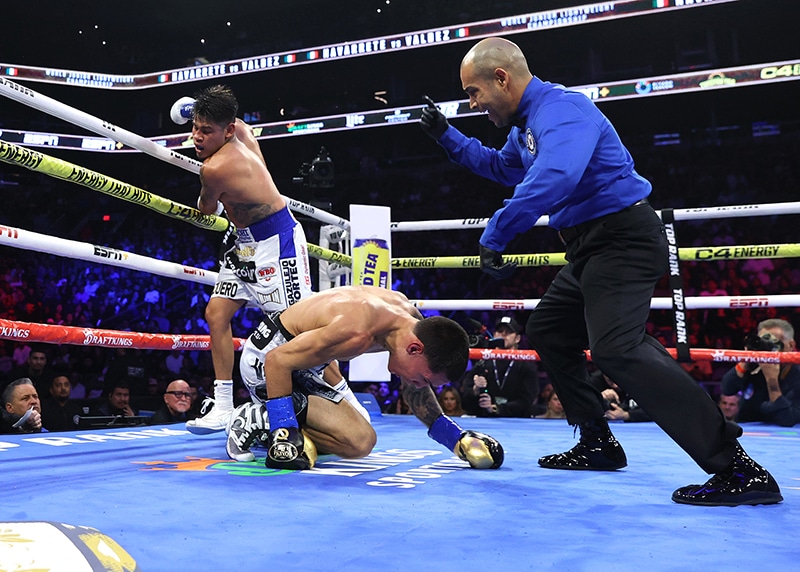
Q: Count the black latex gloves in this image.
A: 2